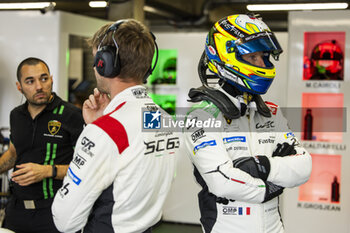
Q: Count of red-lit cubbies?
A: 3